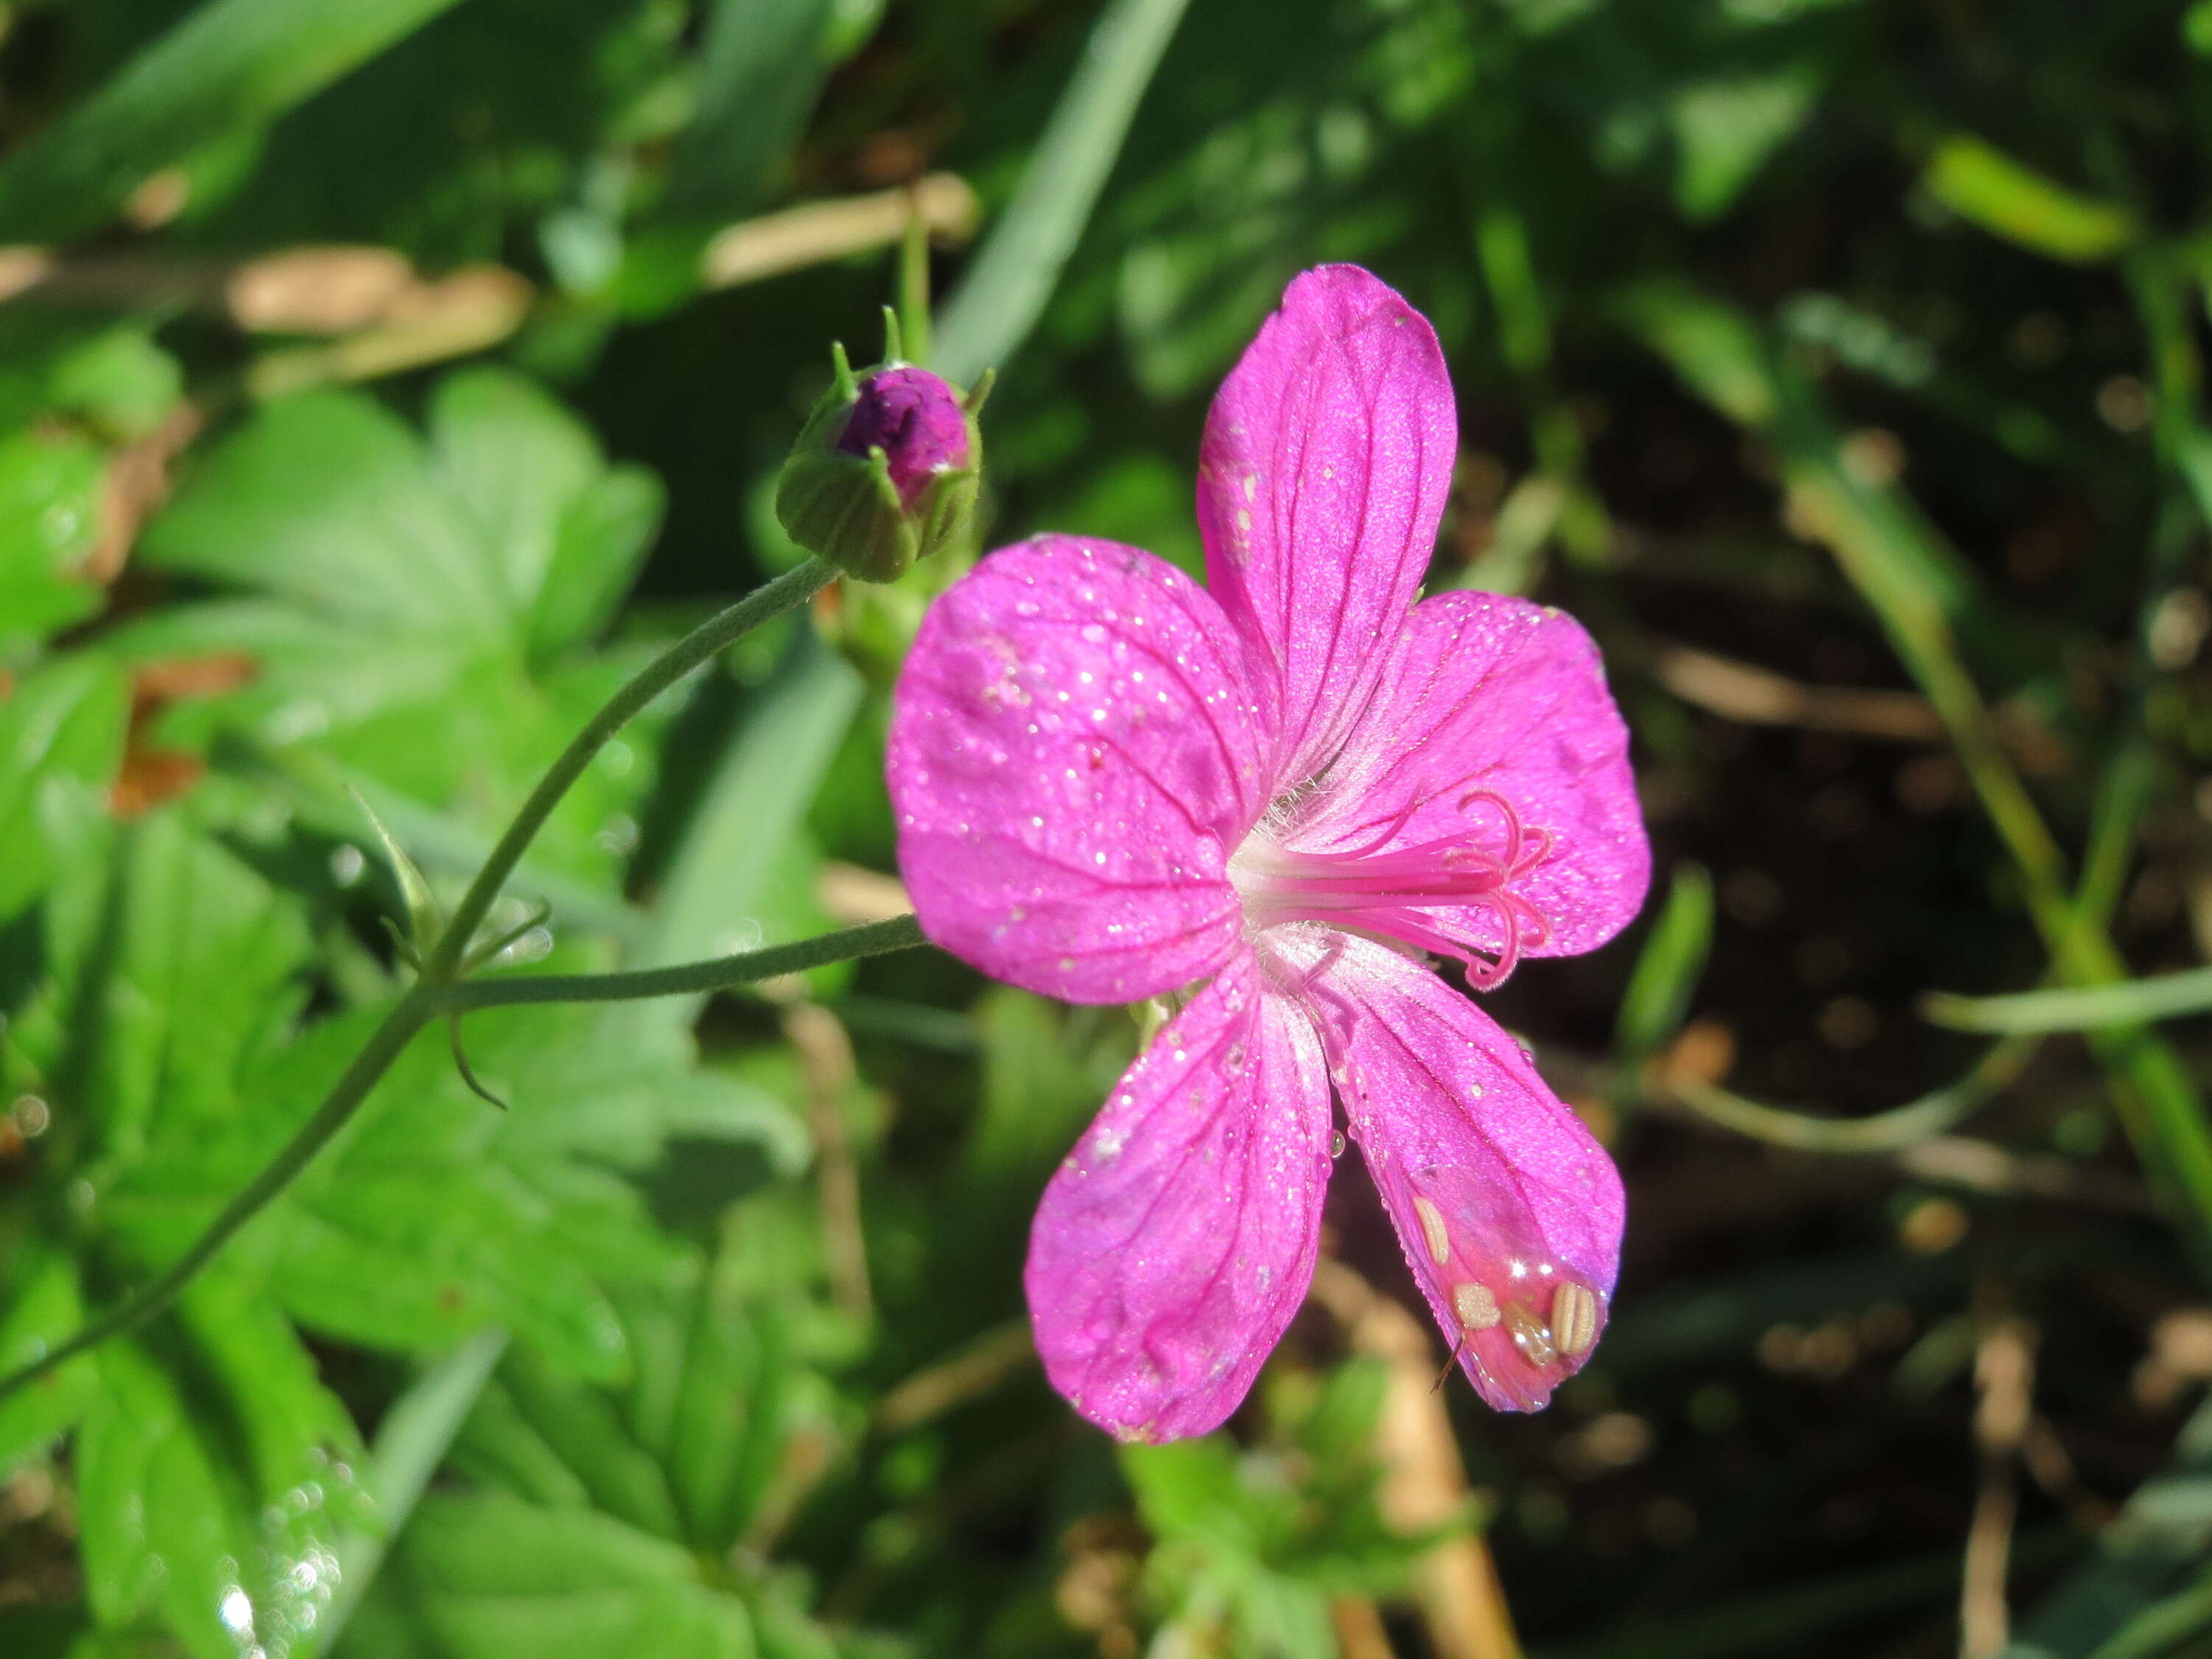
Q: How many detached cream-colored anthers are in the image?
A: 3